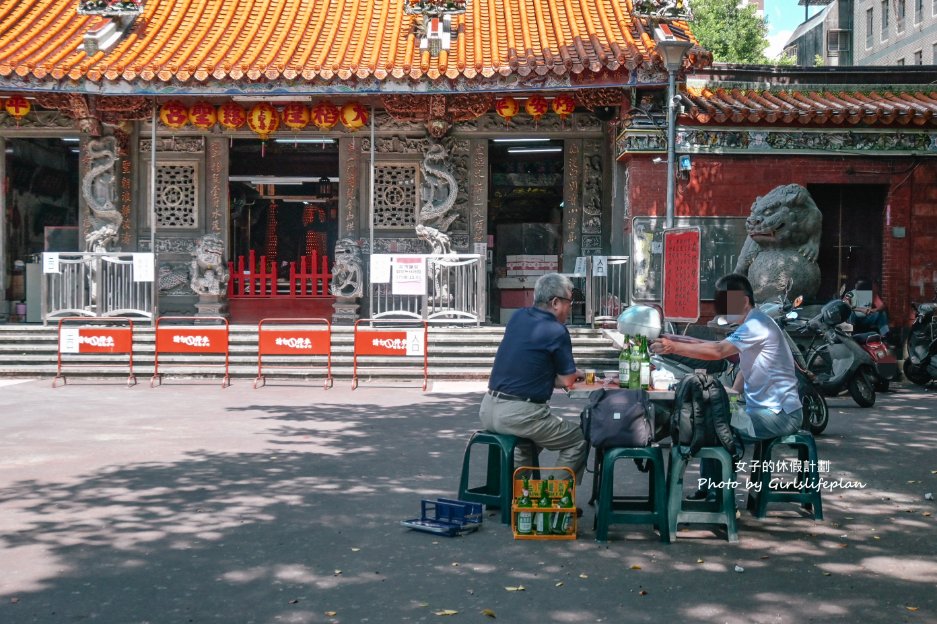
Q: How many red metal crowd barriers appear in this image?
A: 4